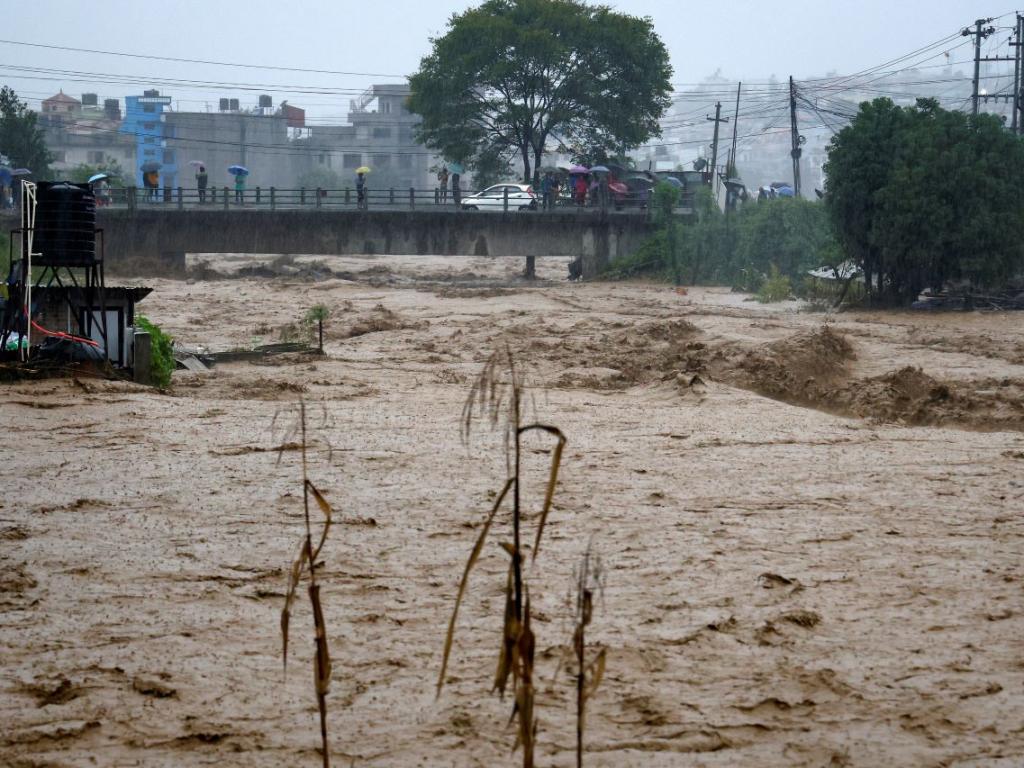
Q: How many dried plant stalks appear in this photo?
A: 3